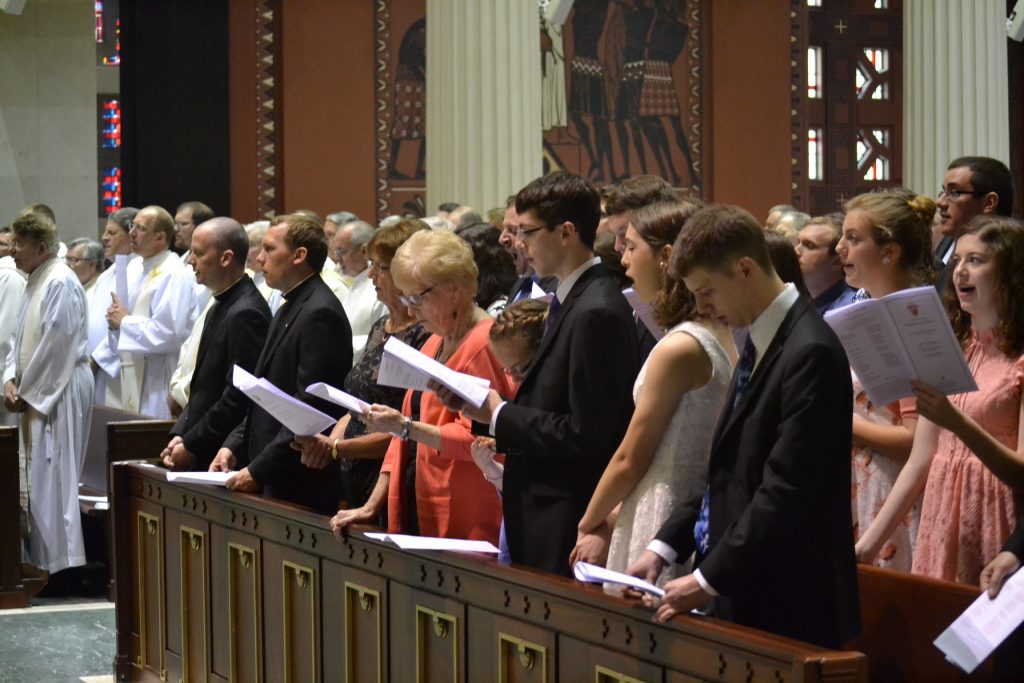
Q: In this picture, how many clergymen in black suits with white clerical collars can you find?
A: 2